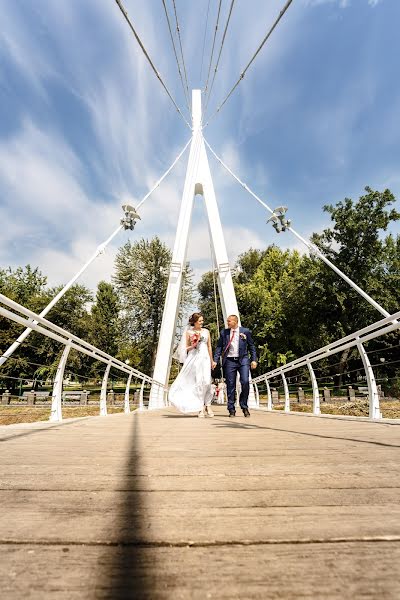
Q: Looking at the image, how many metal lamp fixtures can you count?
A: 2